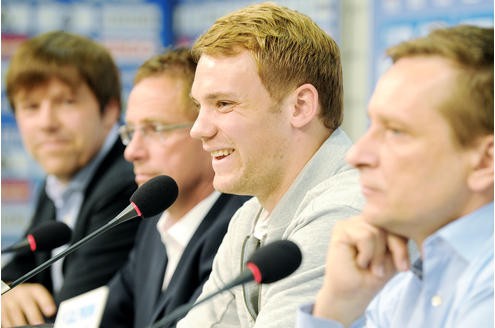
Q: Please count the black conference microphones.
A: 3